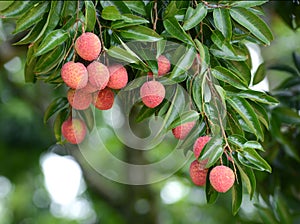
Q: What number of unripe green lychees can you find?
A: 0